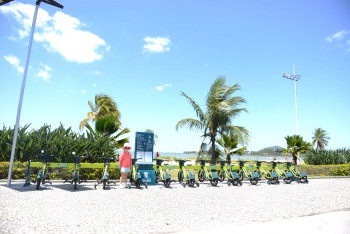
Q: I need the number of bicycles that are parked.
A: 12